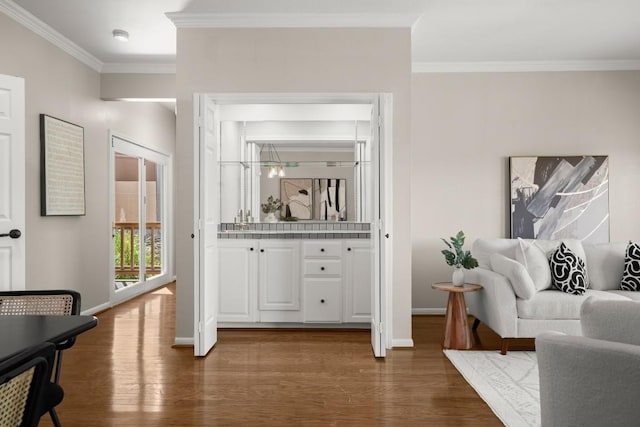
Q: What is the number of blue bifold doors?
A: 0